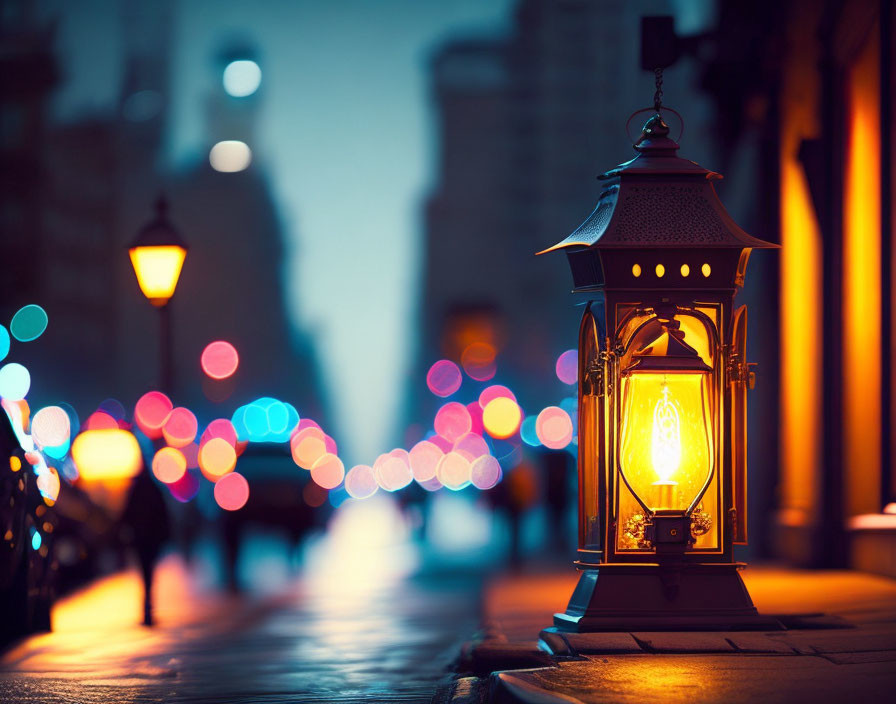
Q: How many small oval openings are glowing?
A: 4